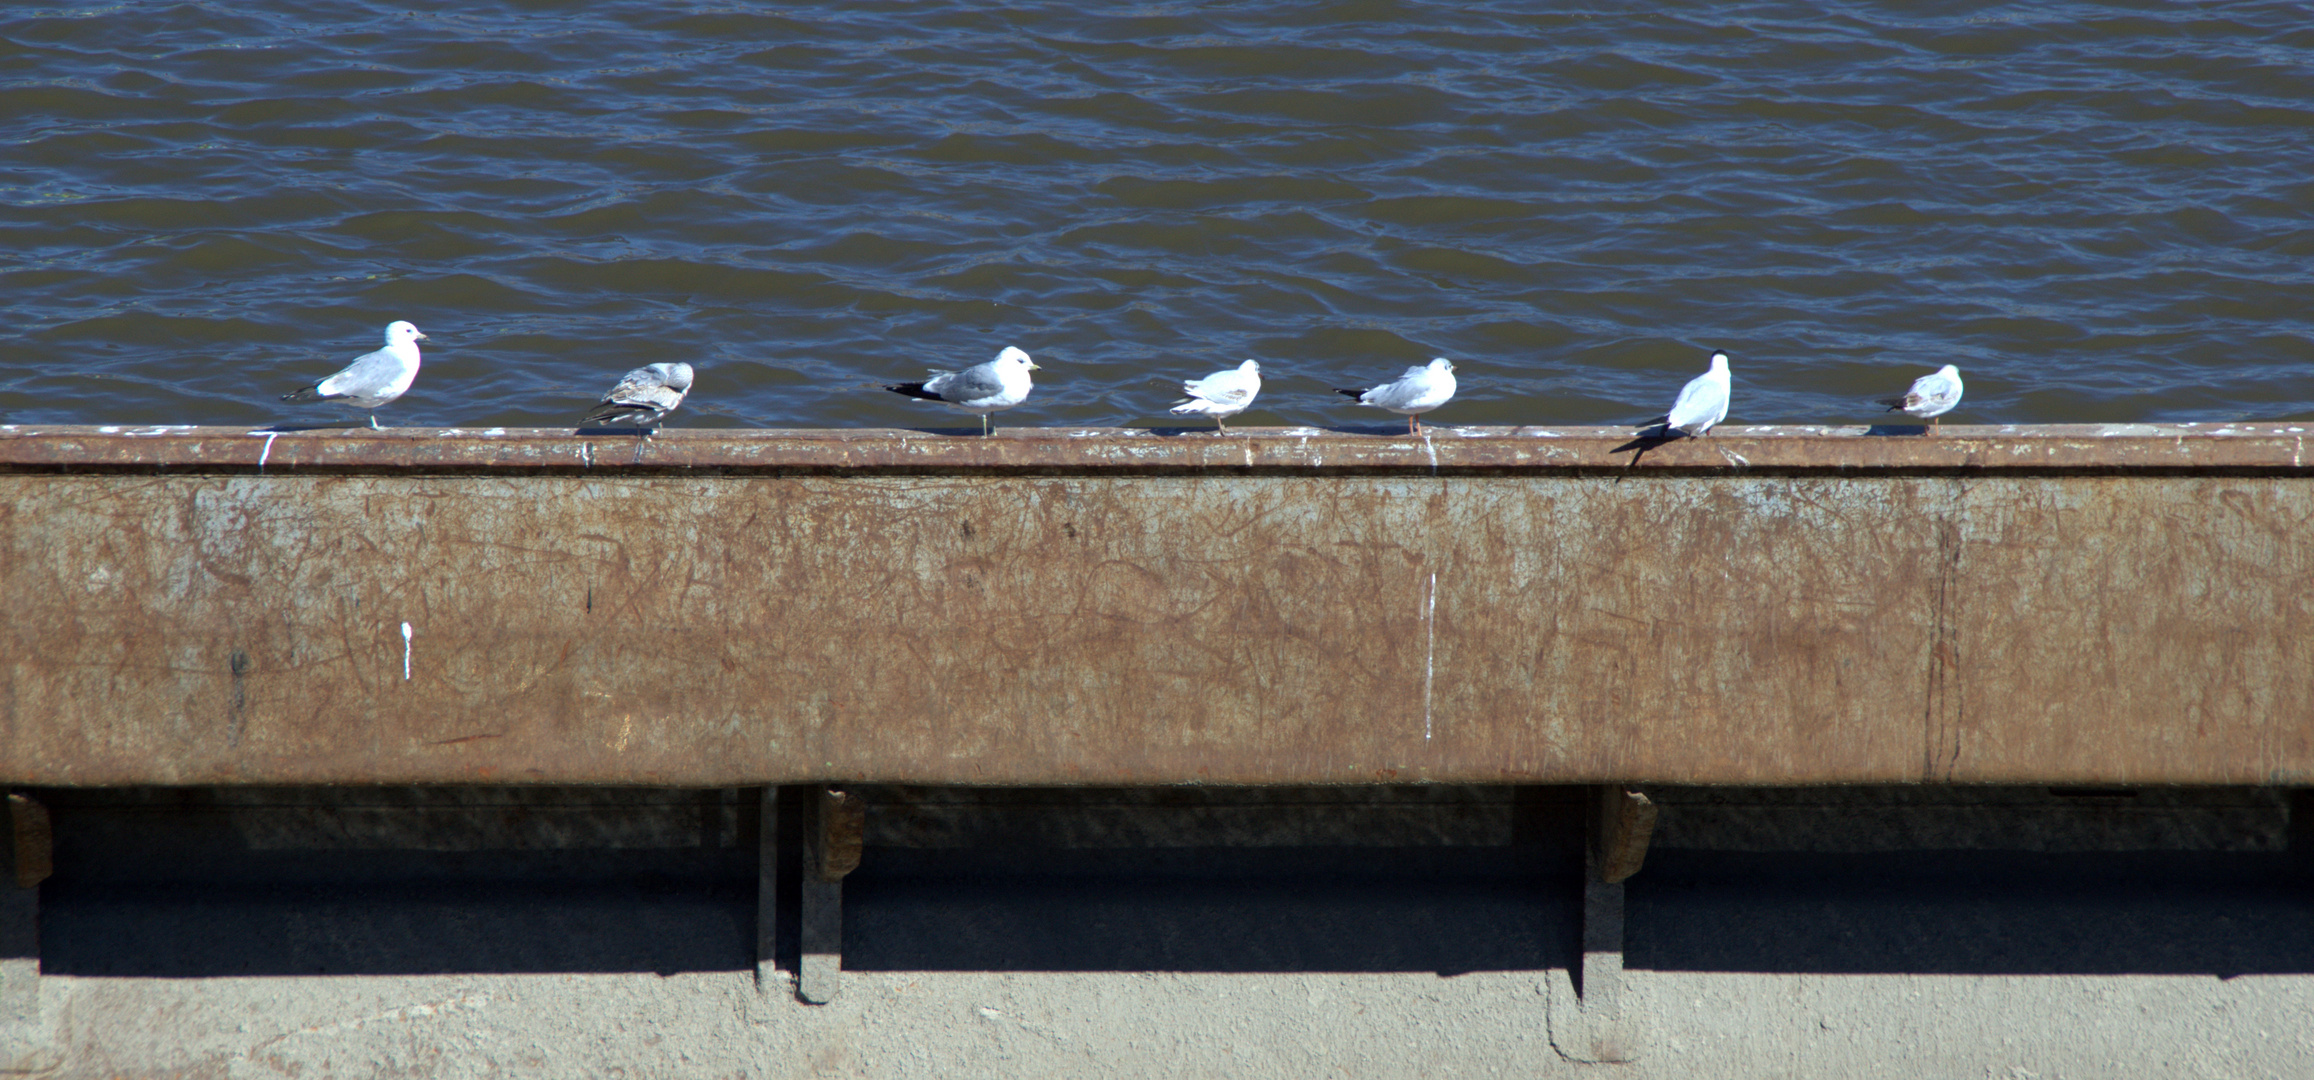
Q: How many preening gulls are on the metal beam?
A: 1